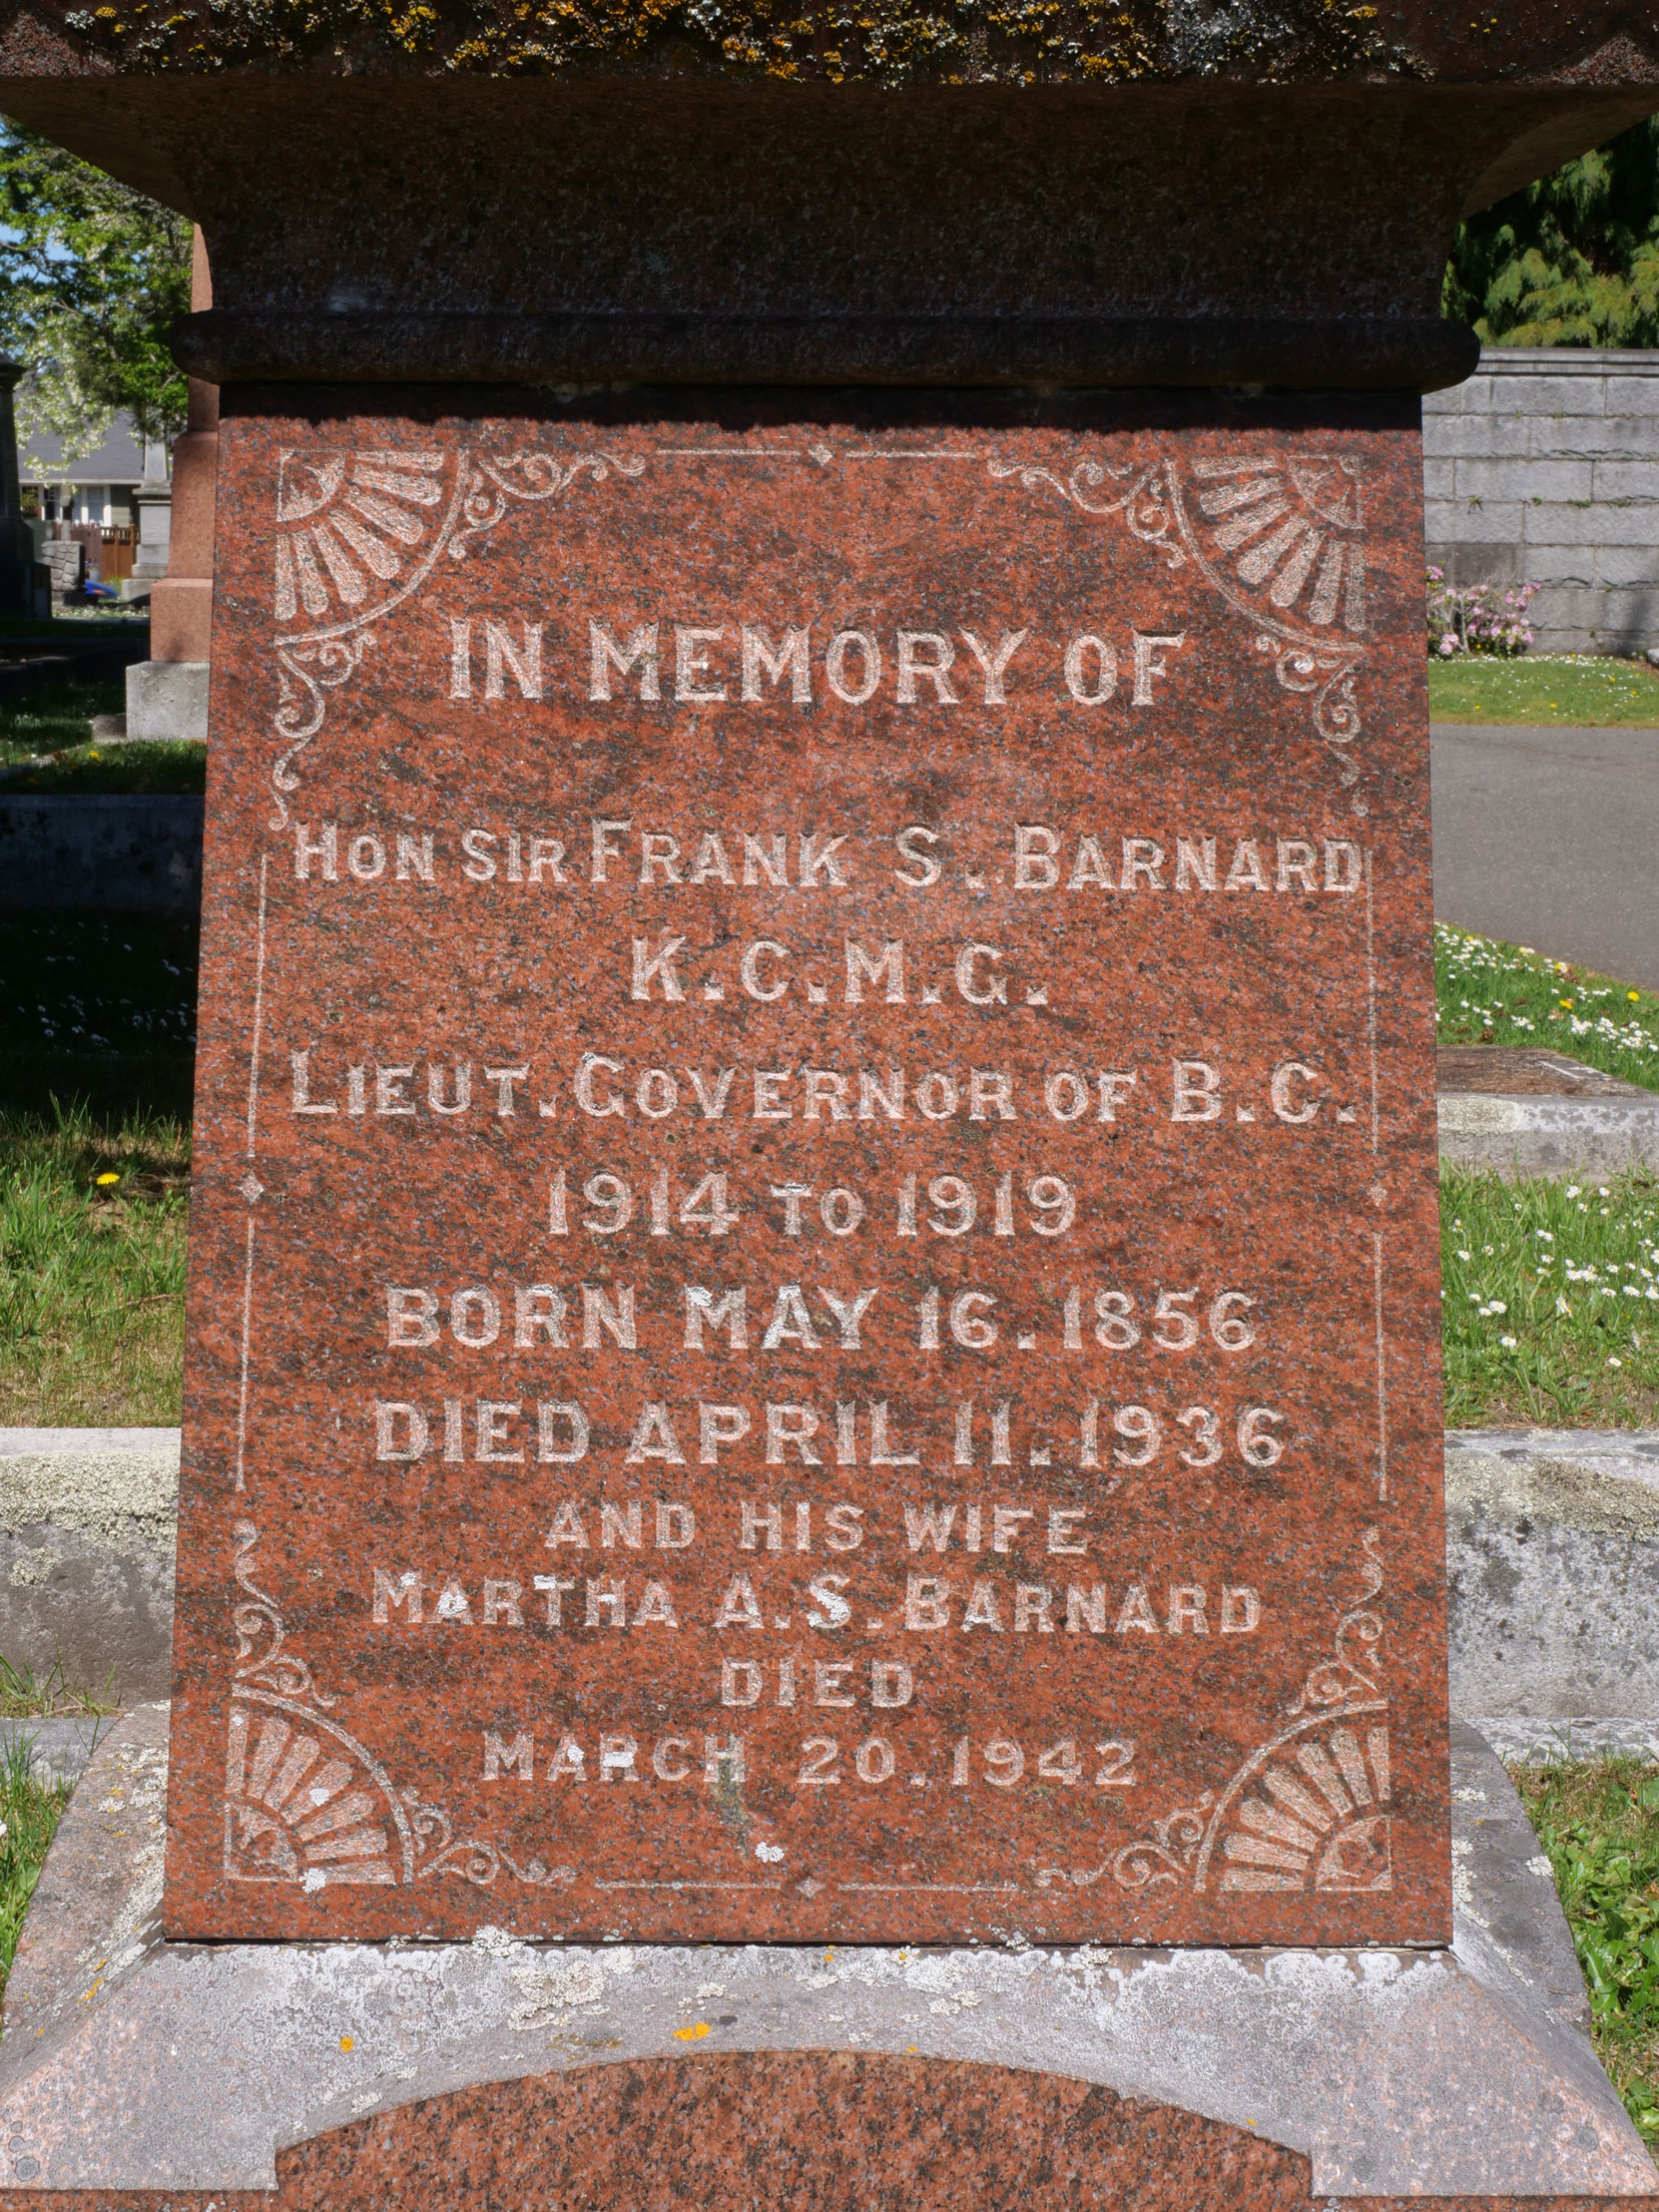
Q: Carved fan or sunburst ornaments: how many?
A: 4